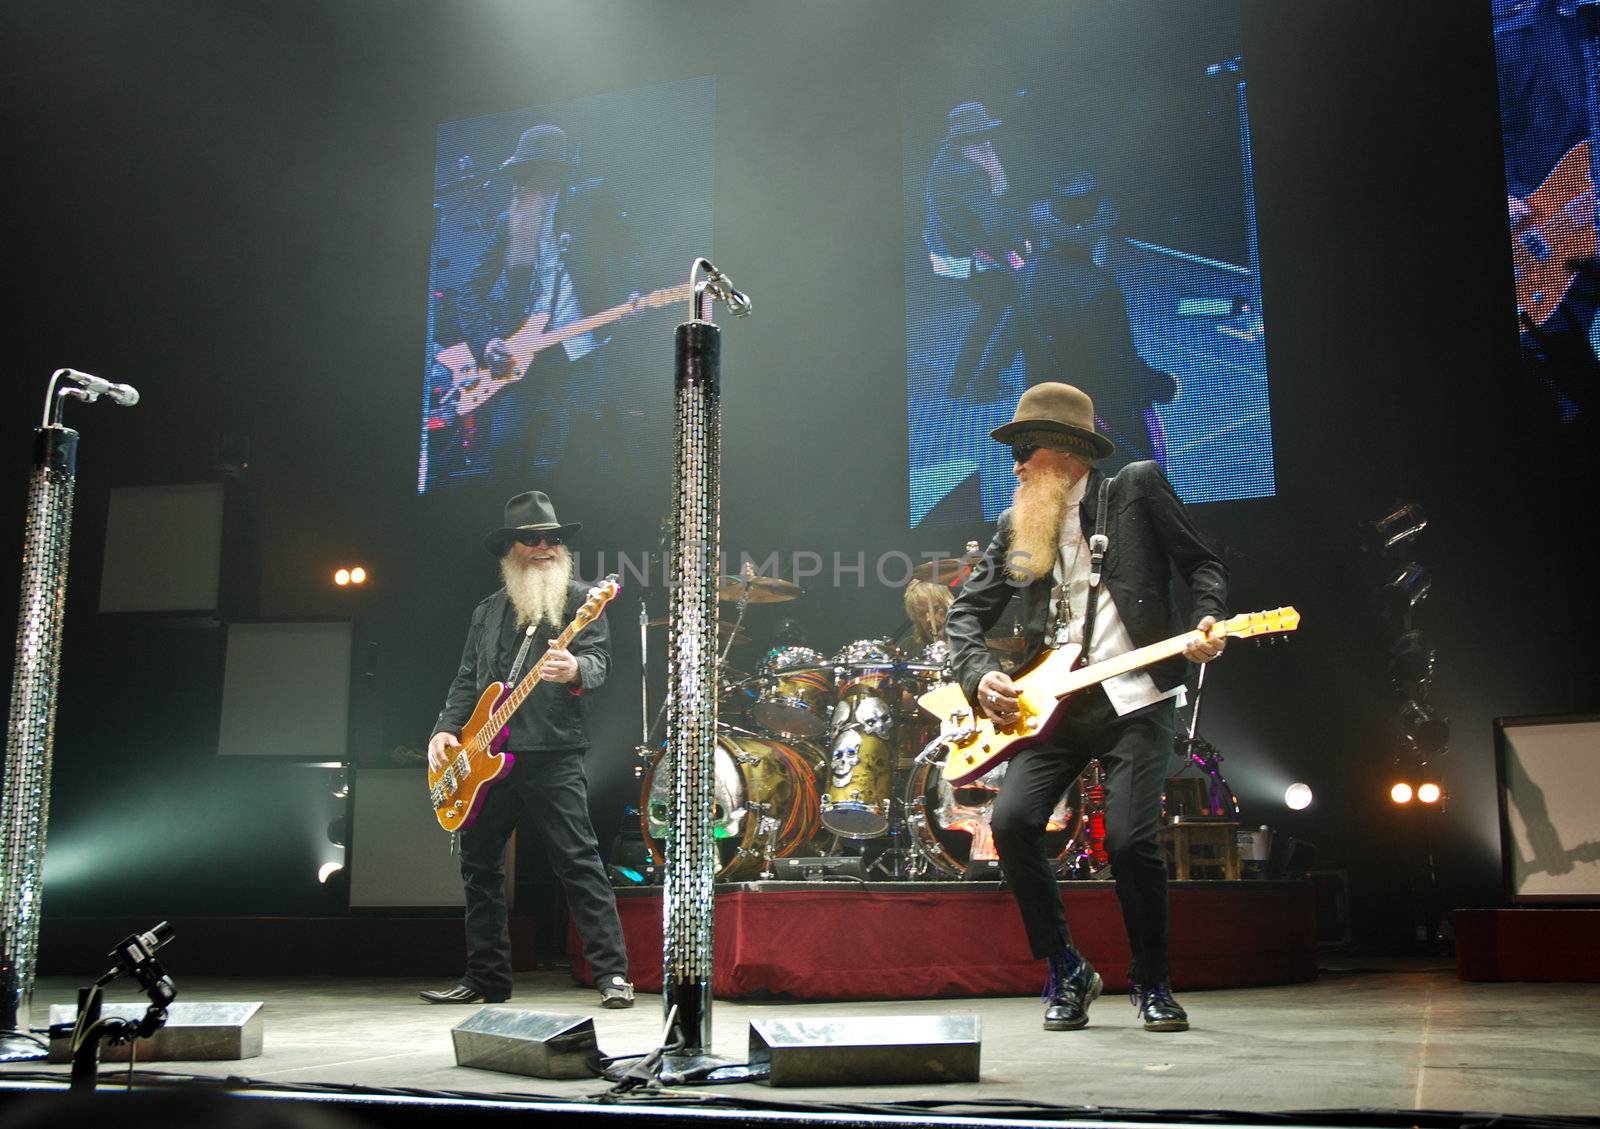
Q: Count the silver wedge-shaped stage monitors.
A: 3